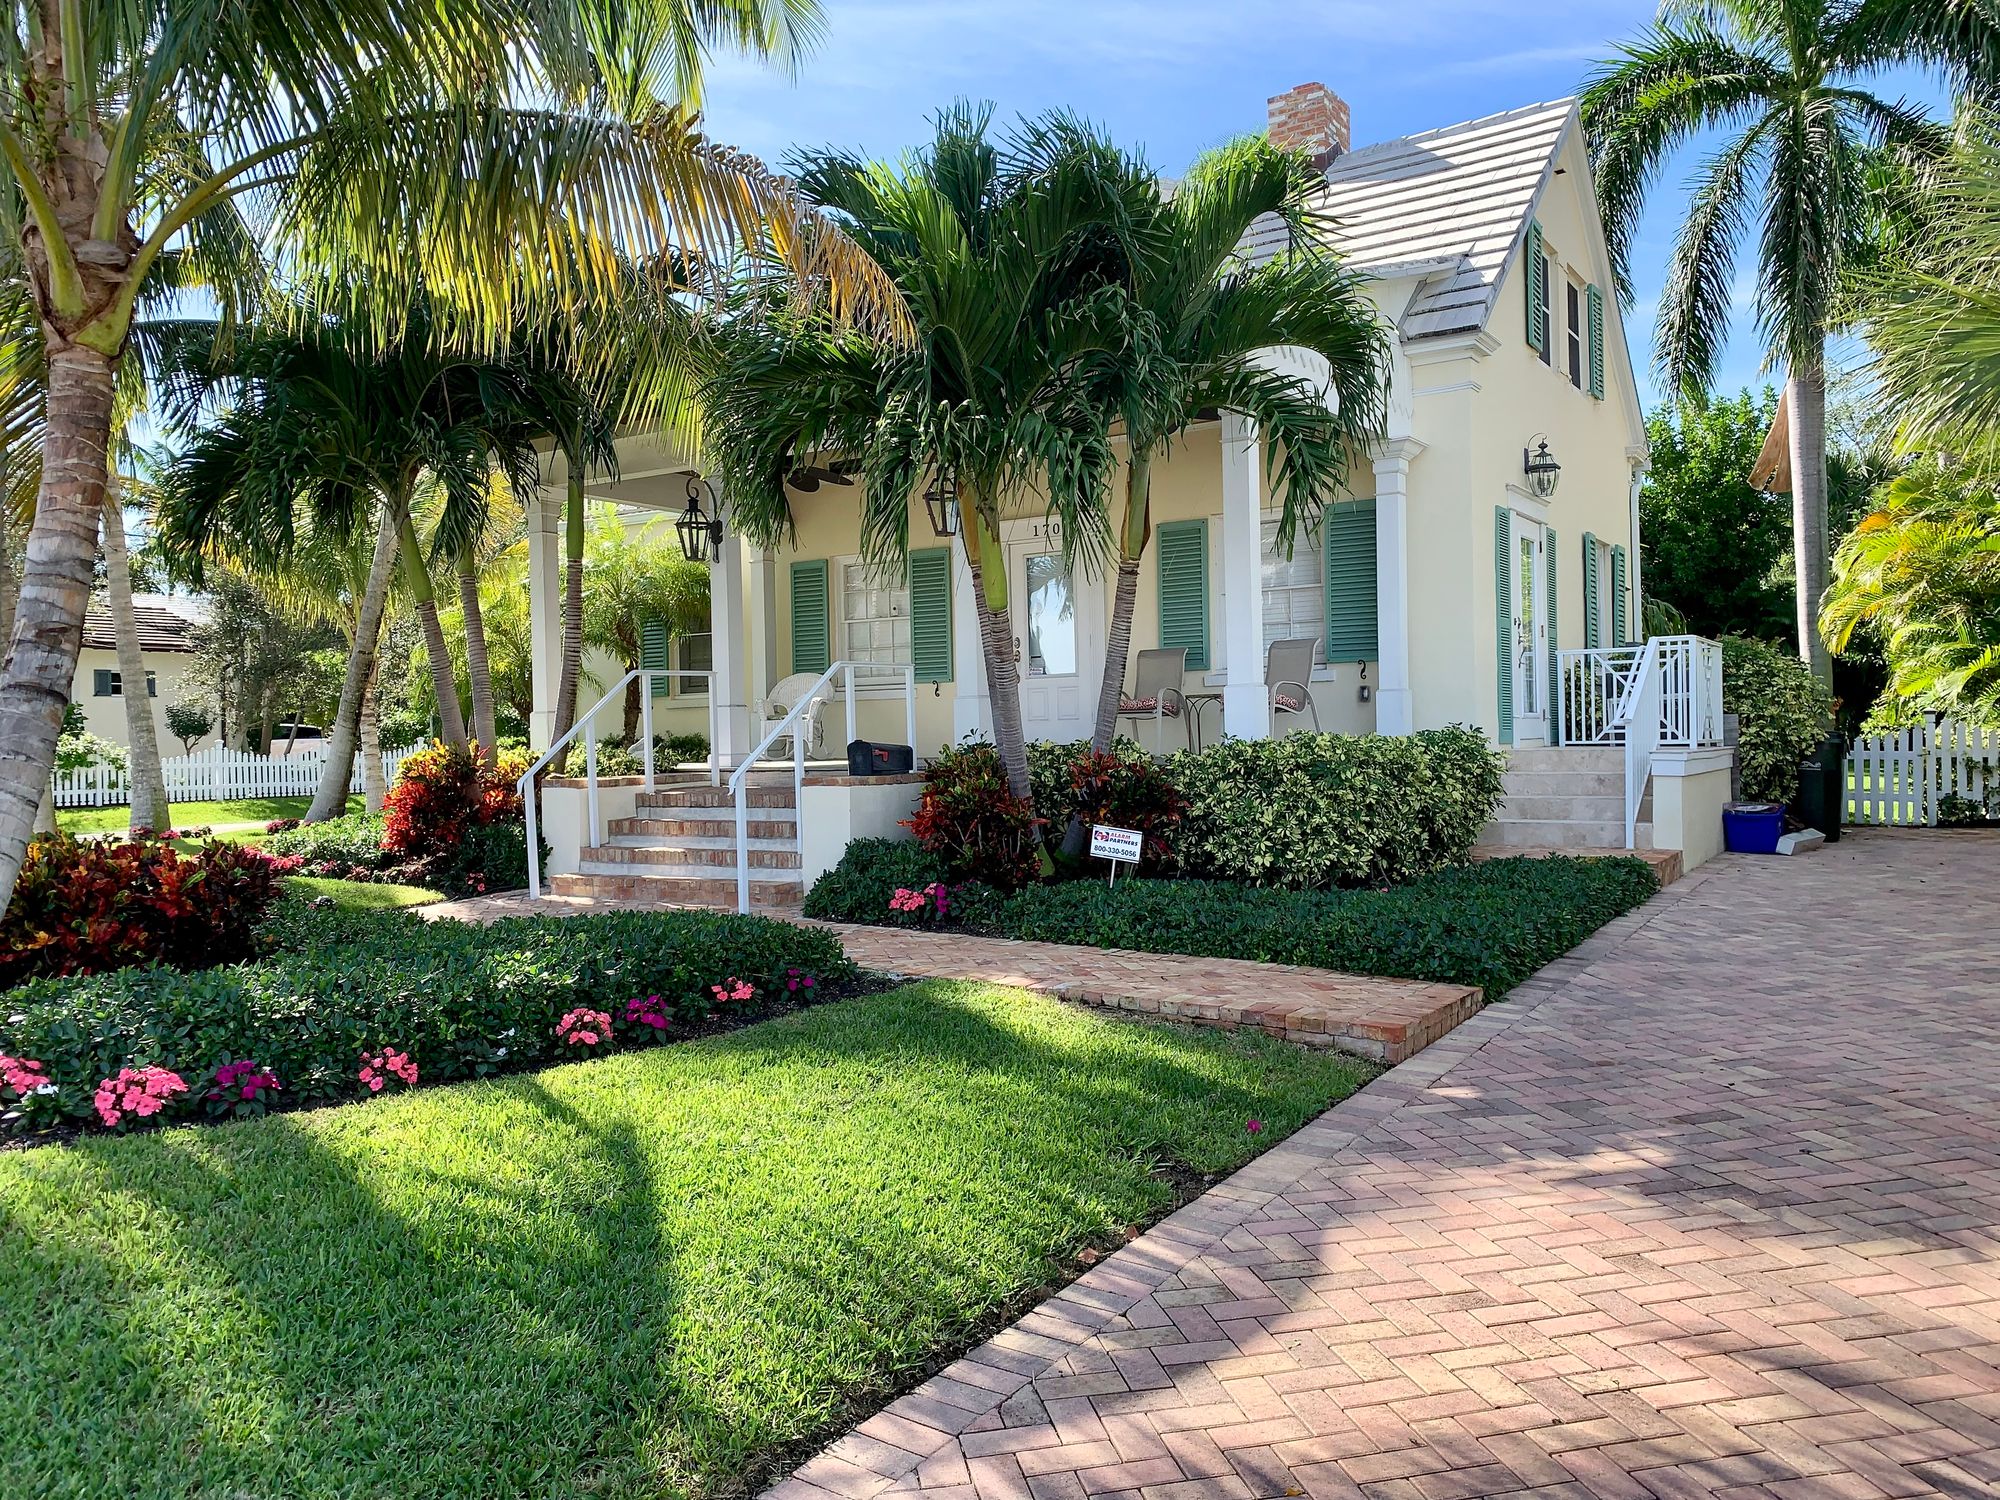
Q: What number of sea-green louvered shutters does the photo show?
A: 11